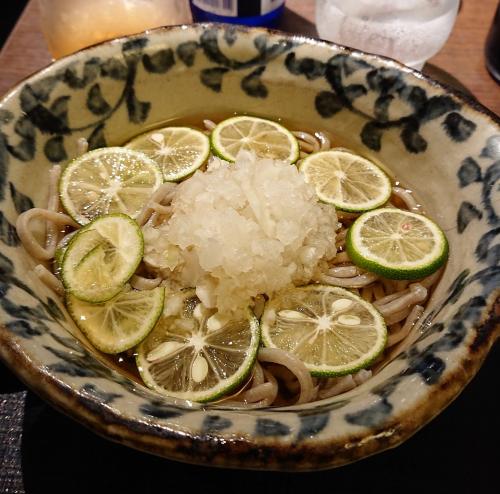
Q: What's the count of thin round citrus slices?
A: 9